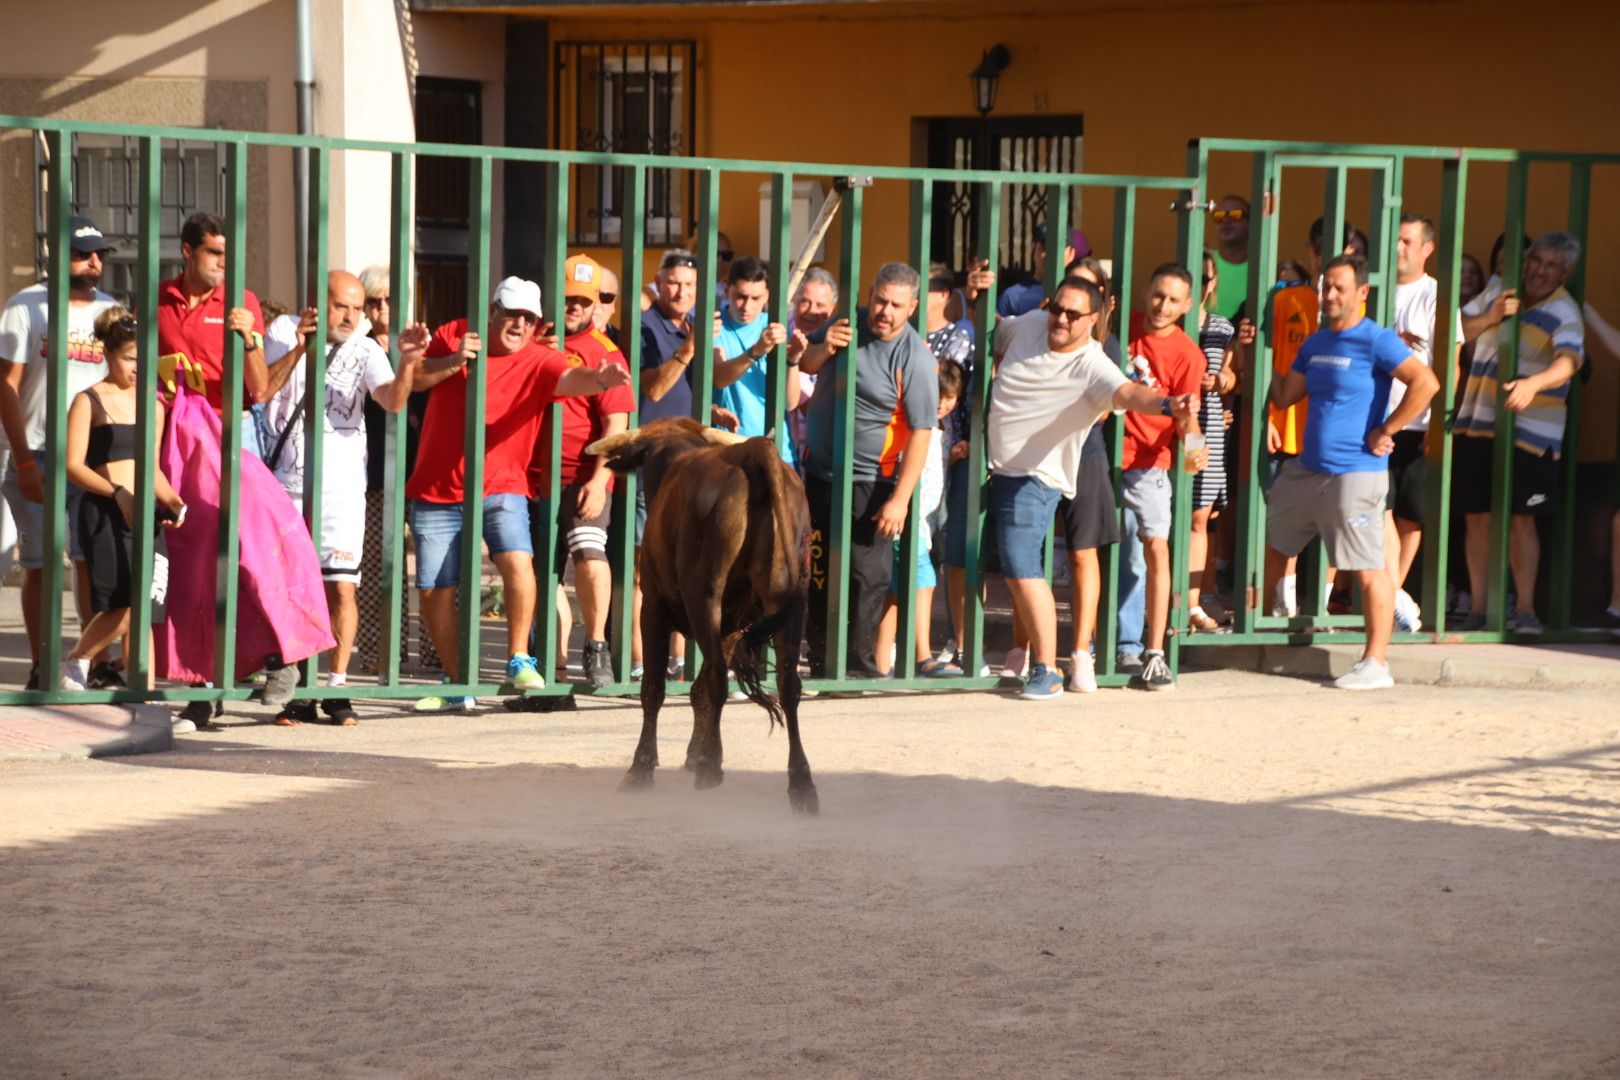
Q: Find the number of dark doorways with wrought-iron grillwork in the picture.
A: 1